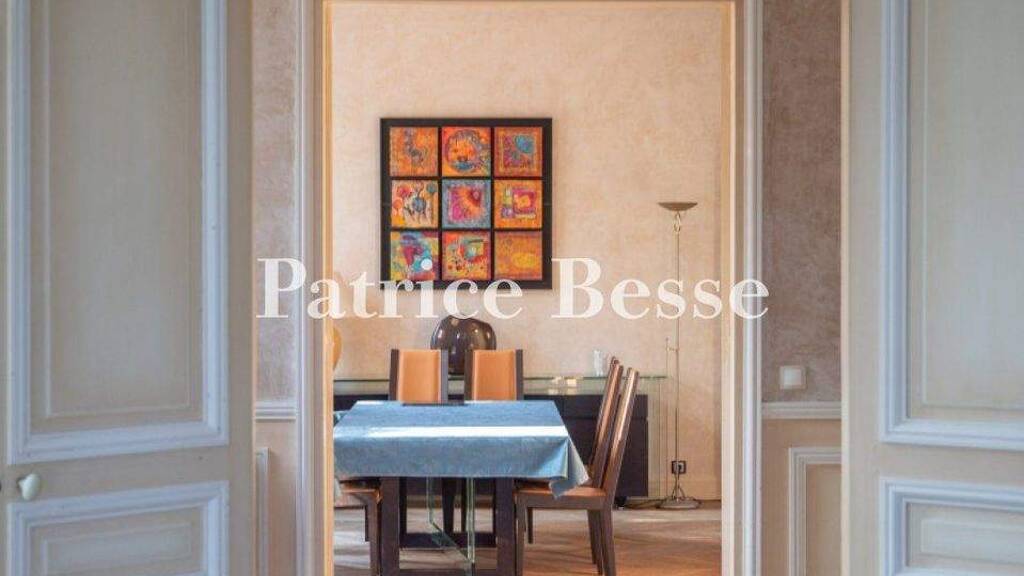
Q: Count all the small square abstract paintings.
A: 9